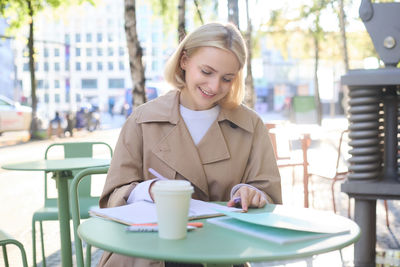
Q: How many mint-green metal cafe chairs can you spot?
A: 3